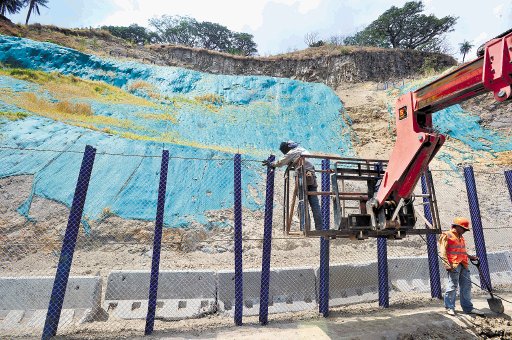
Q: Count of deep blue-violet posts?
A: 9